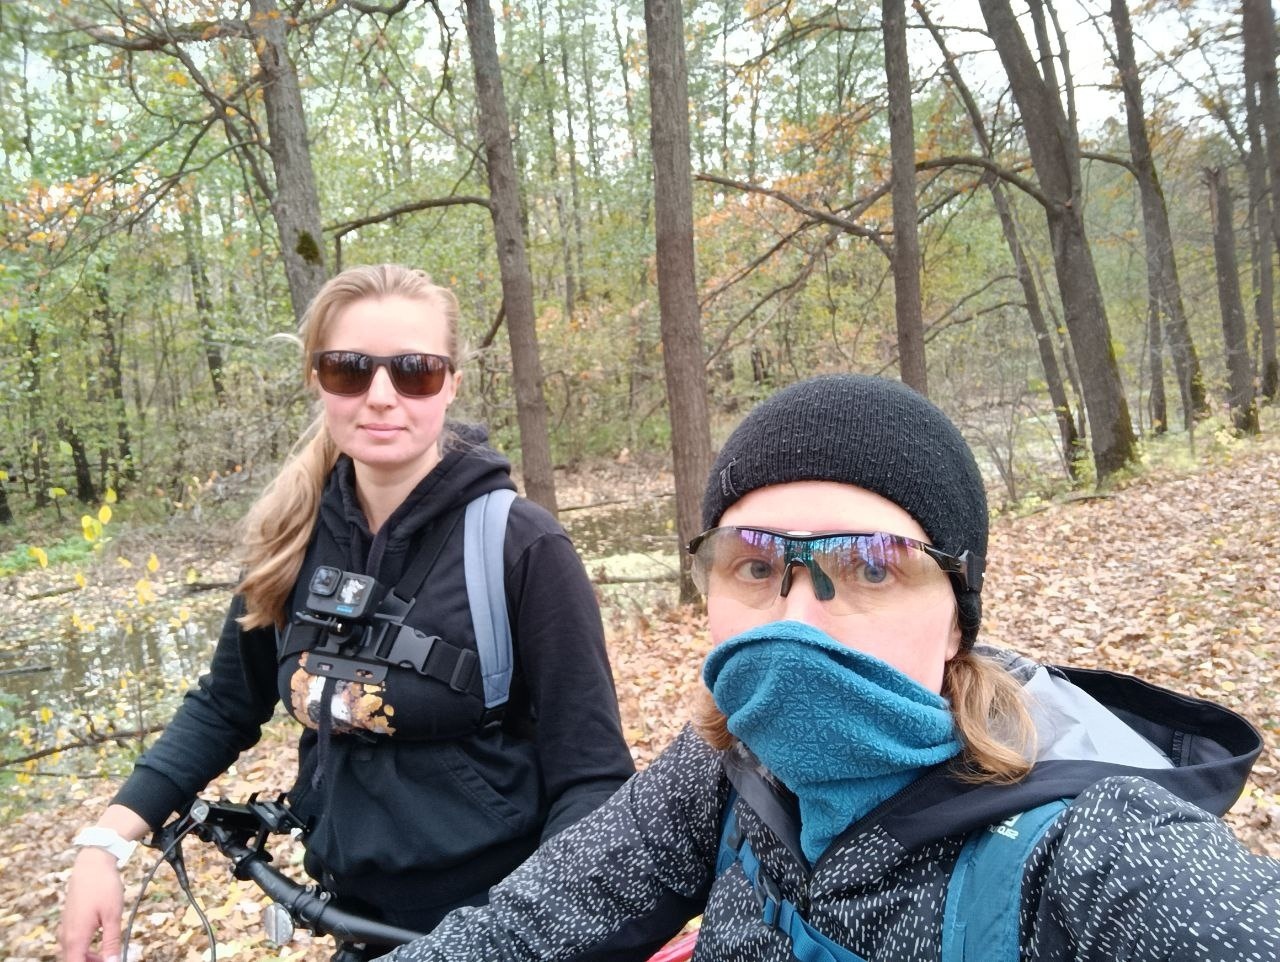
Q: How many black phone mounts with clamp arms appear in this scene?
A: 1